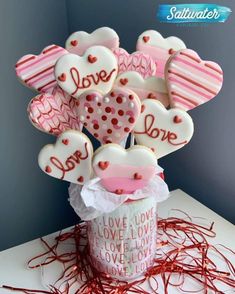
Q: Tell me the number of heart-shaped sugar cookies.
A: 12